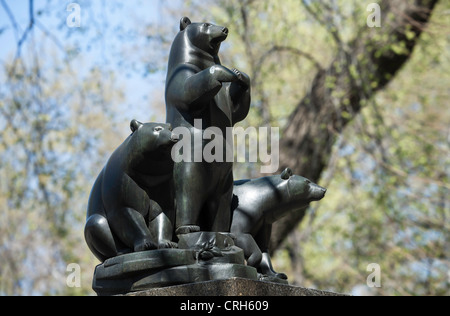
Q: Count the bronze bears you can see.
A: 3